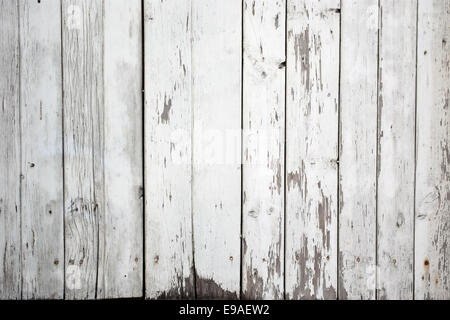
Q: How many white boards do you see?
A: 11